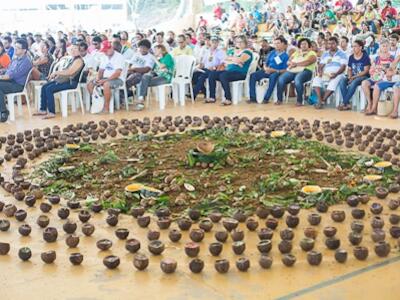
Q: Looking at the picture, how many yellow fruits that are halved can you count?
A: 6